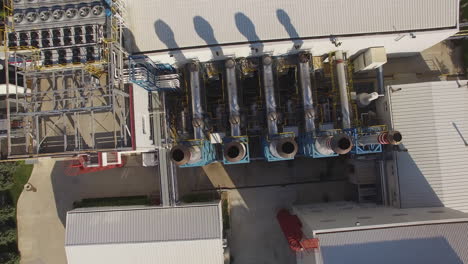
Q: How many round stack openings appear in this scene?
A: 5